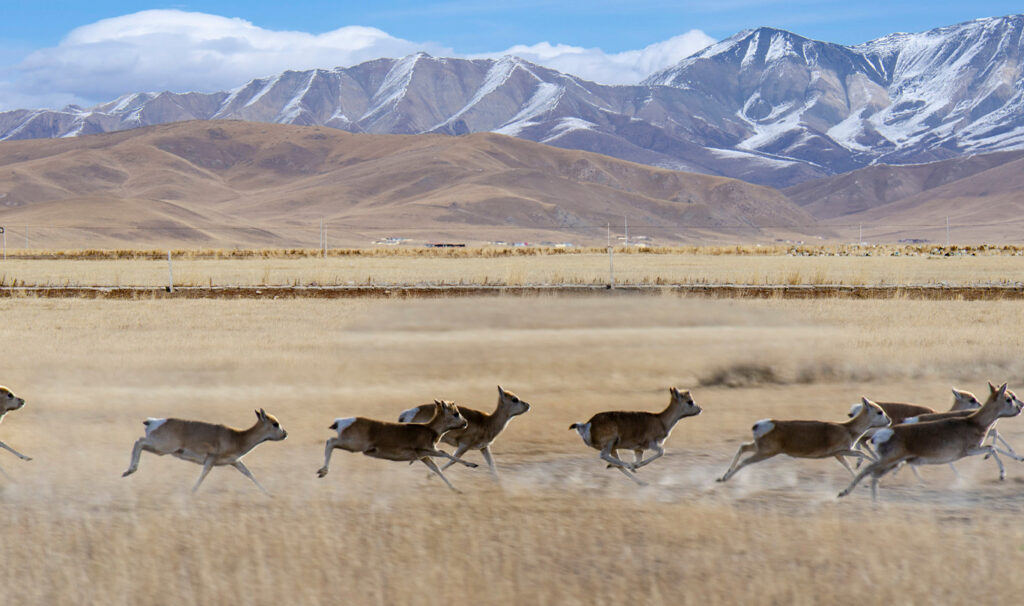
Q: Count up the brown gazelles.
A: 9